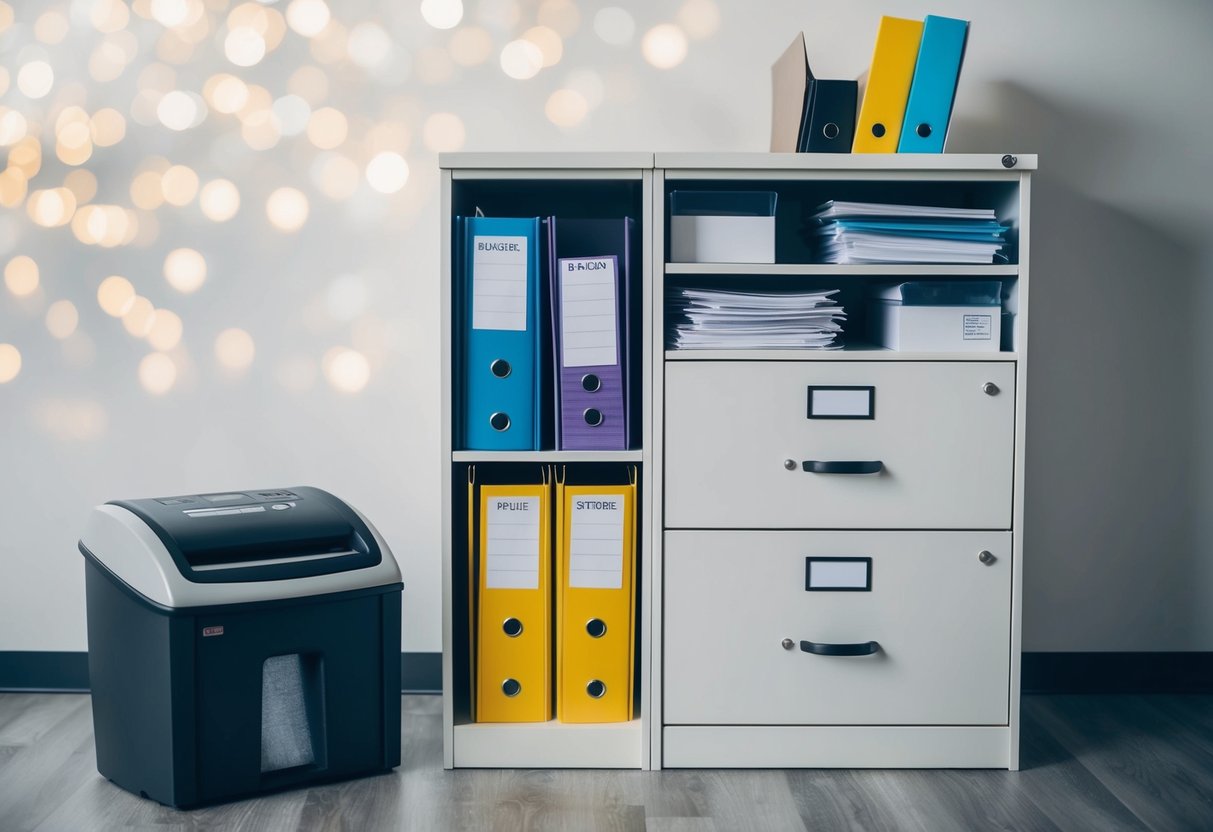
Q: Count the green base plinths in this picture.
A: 0